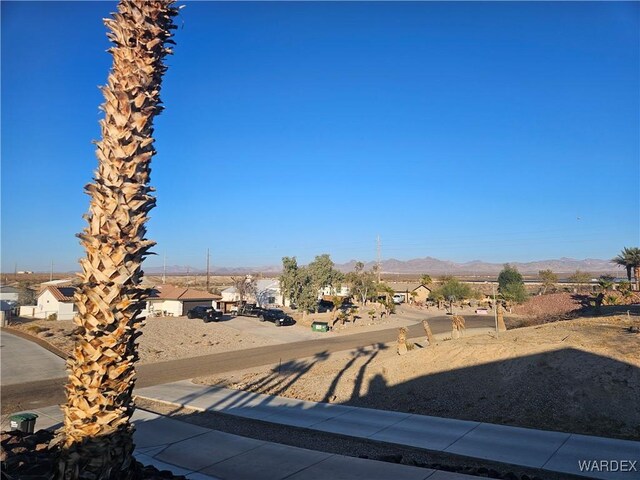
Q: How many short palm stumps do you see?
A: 4